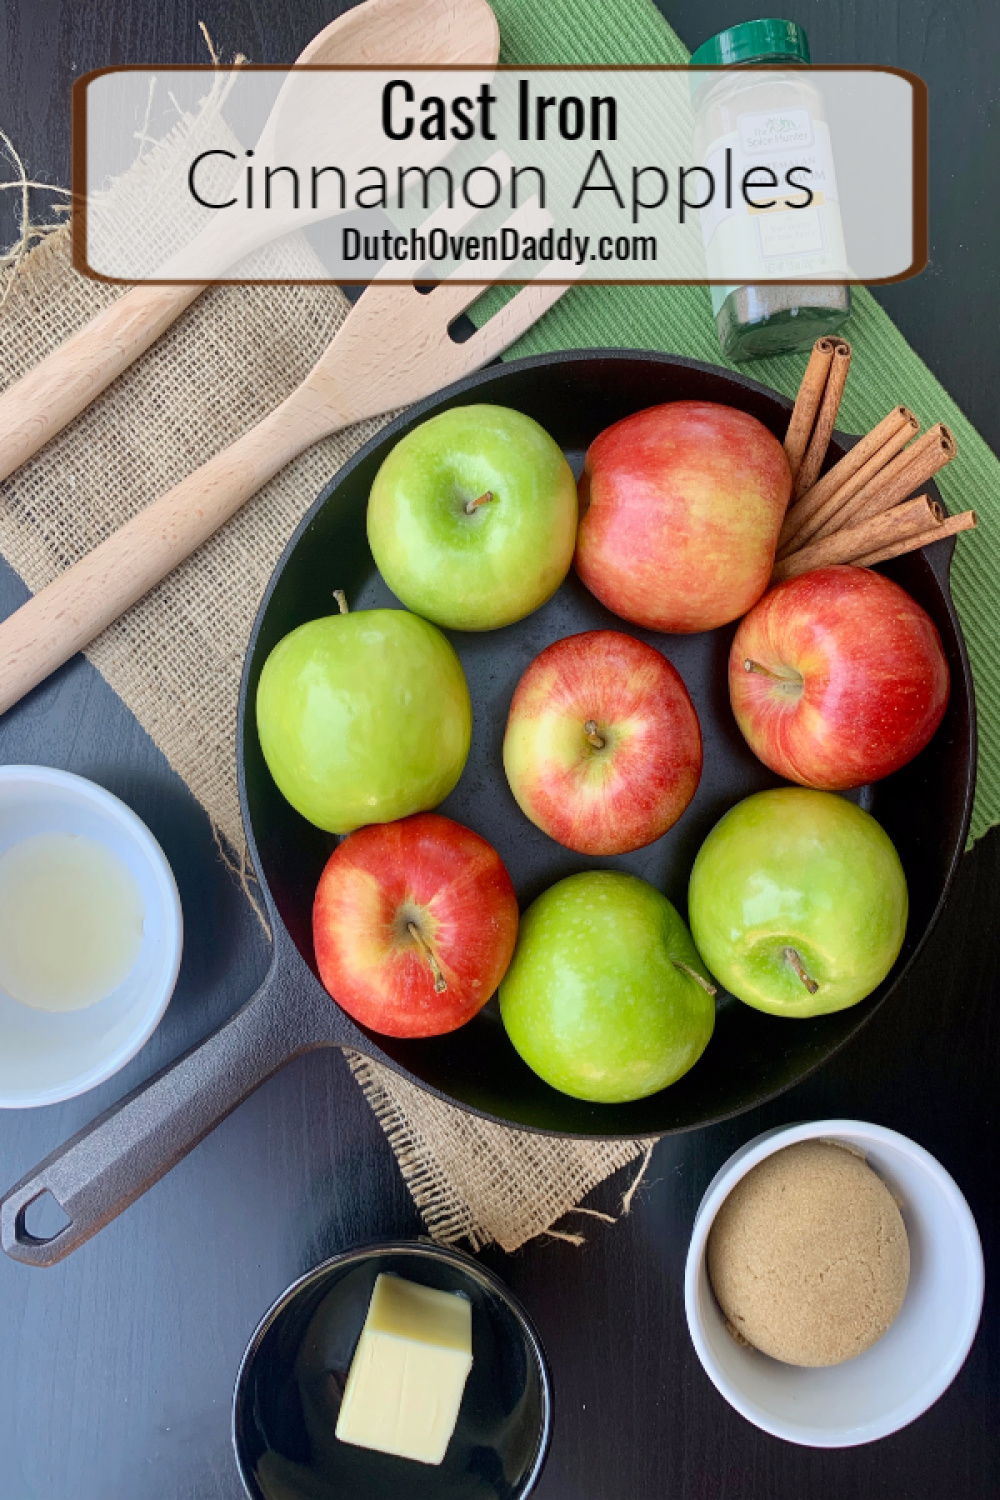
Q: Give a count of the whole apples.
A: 8